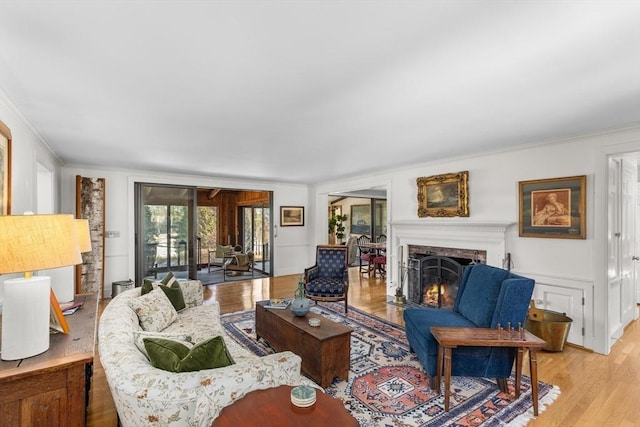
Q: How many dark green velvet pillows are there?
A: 2